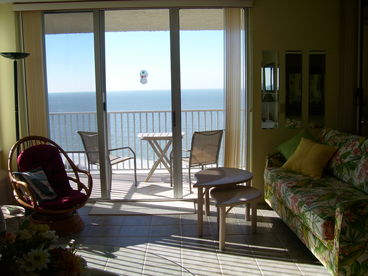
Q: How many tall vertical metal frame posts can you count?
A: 2